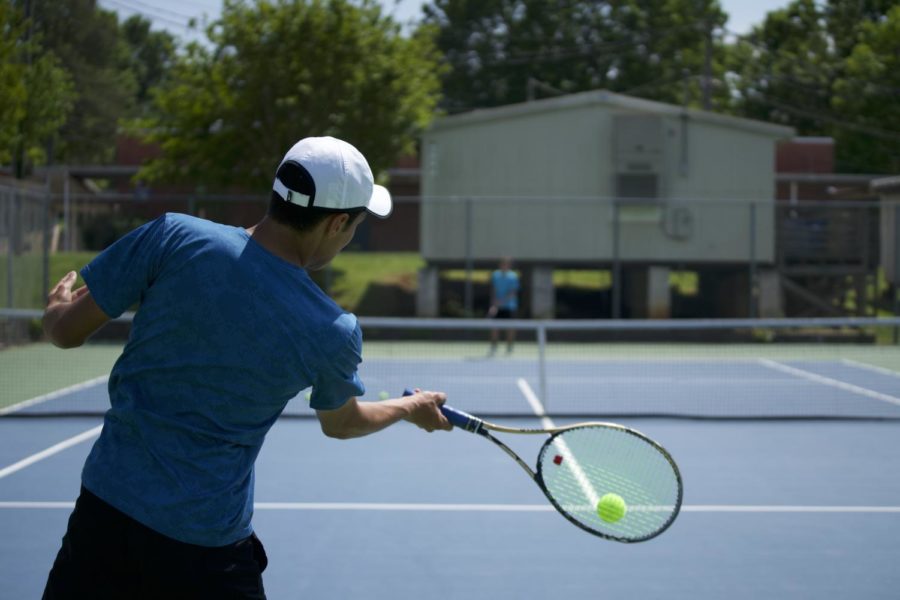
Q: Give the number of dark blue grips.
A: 1